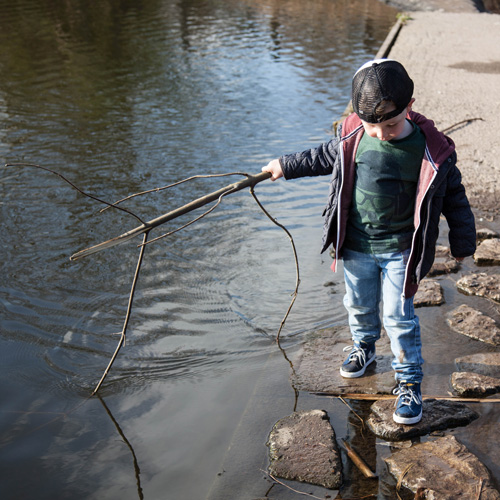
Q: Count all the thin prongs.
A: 5